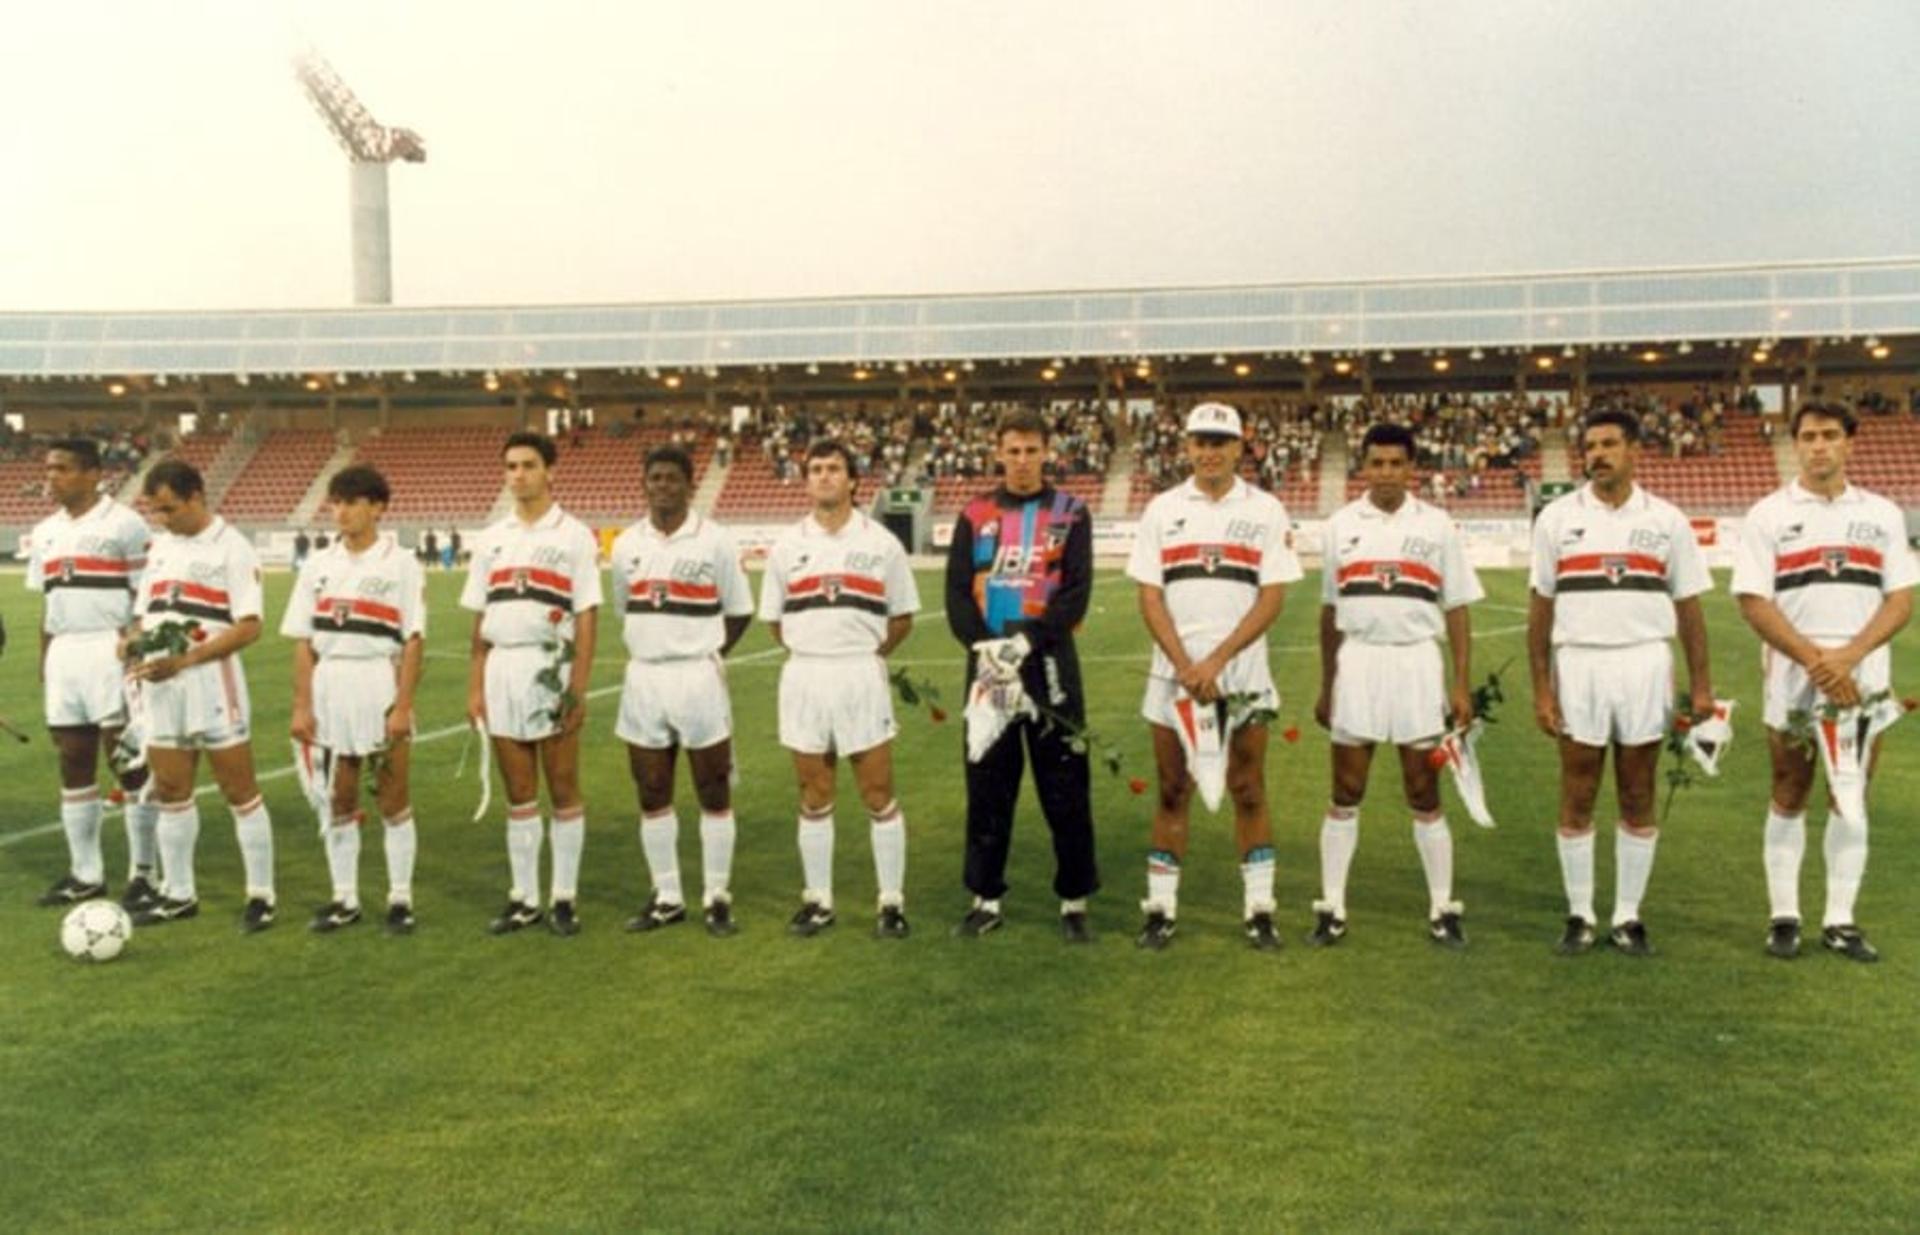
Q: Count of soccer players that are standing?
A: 11